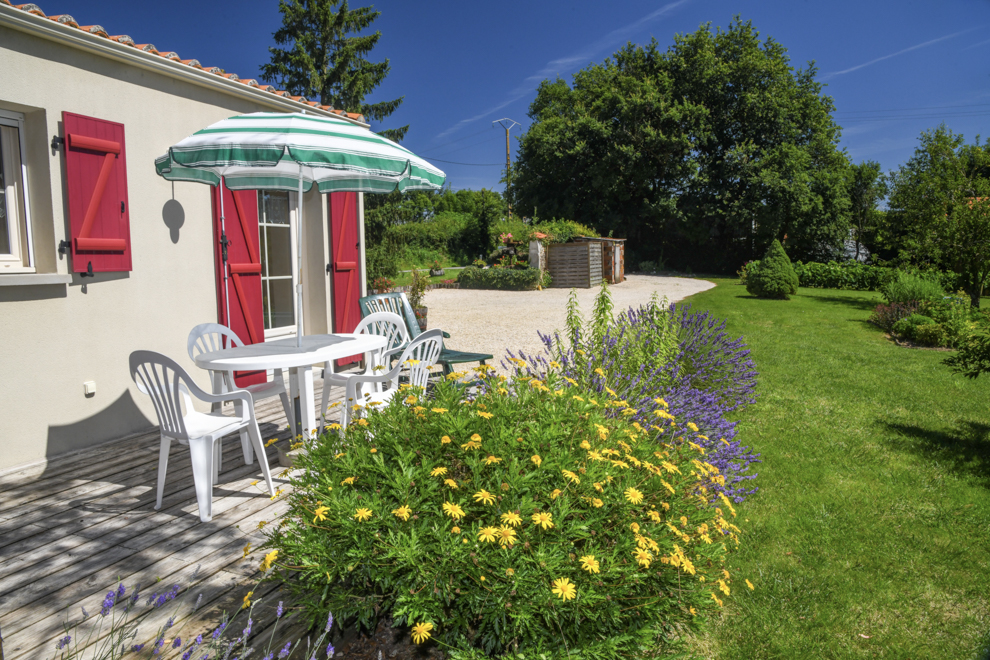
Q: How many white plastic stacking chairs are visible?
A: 4